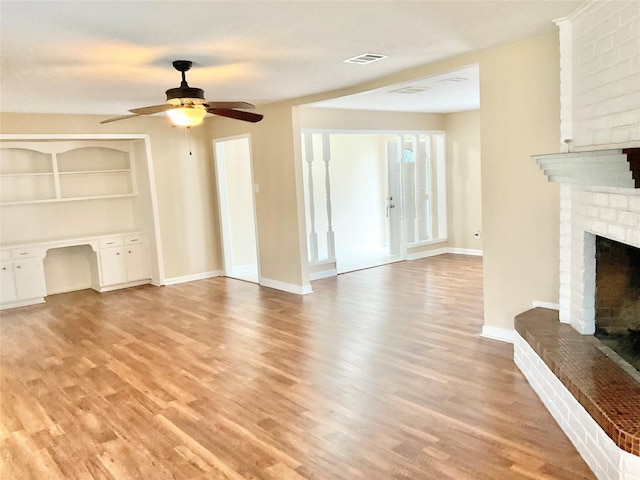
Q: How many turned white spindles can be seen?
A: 5